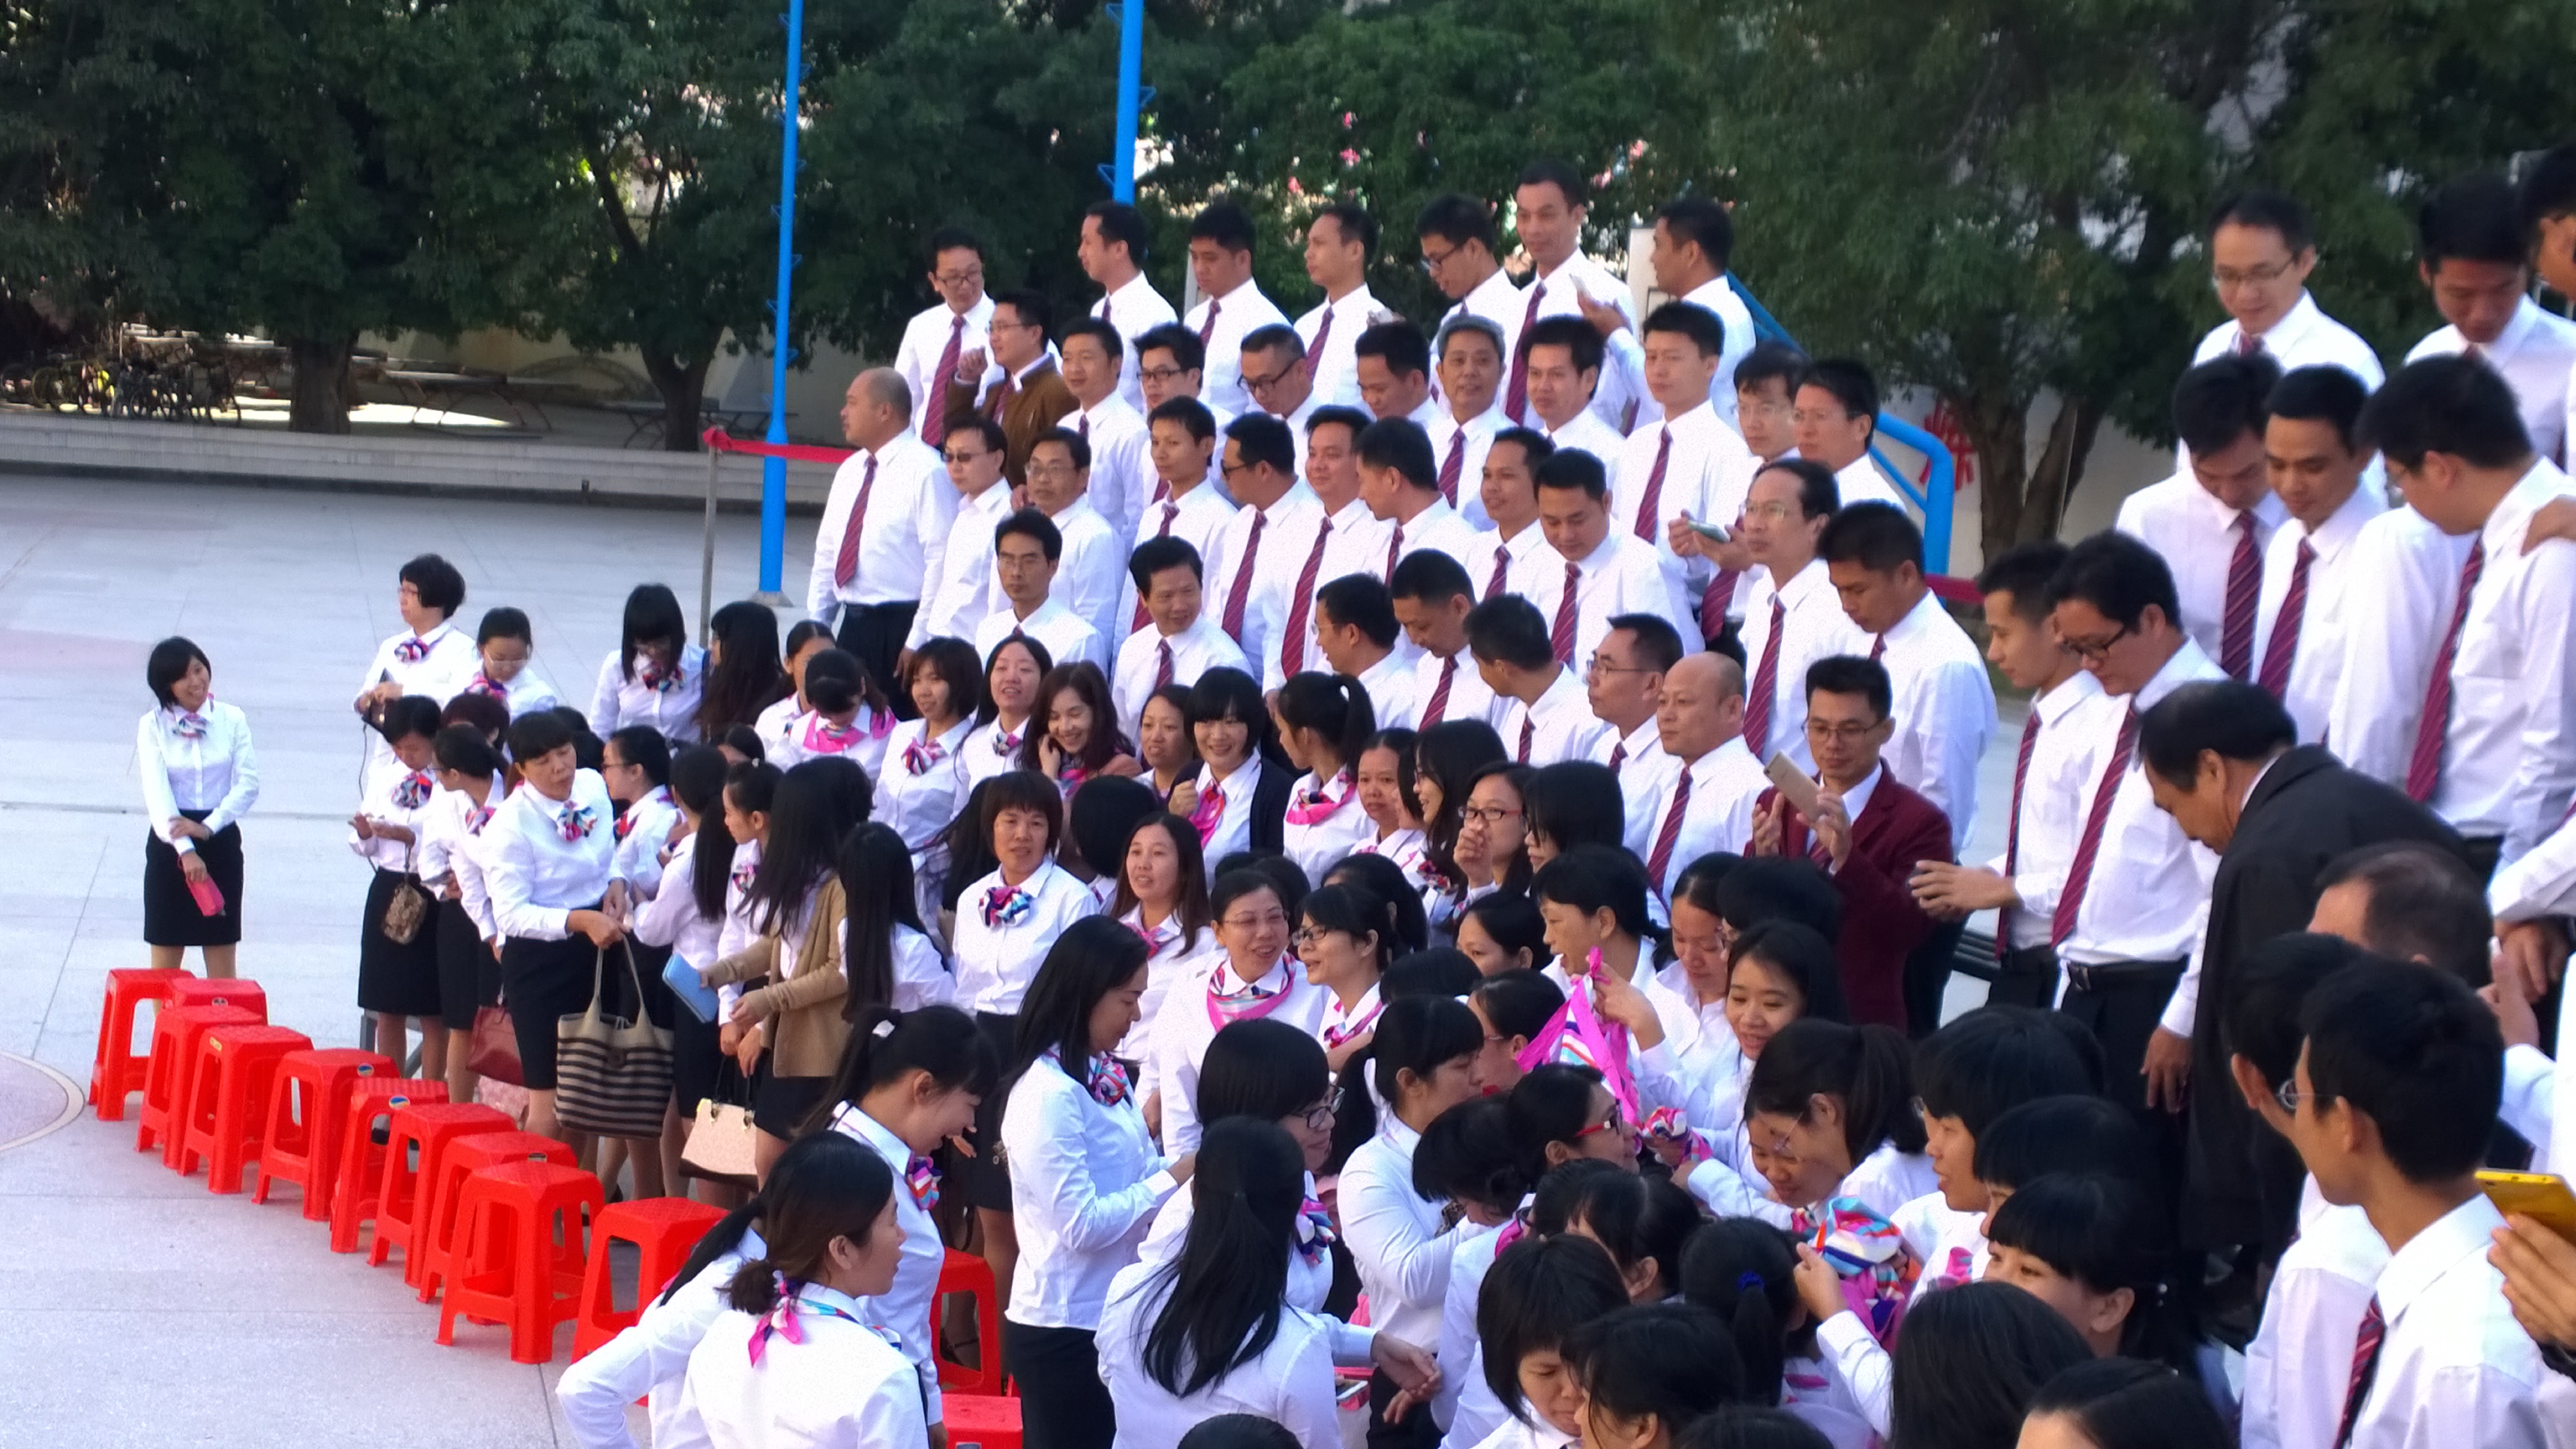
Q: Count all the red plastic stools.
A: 12